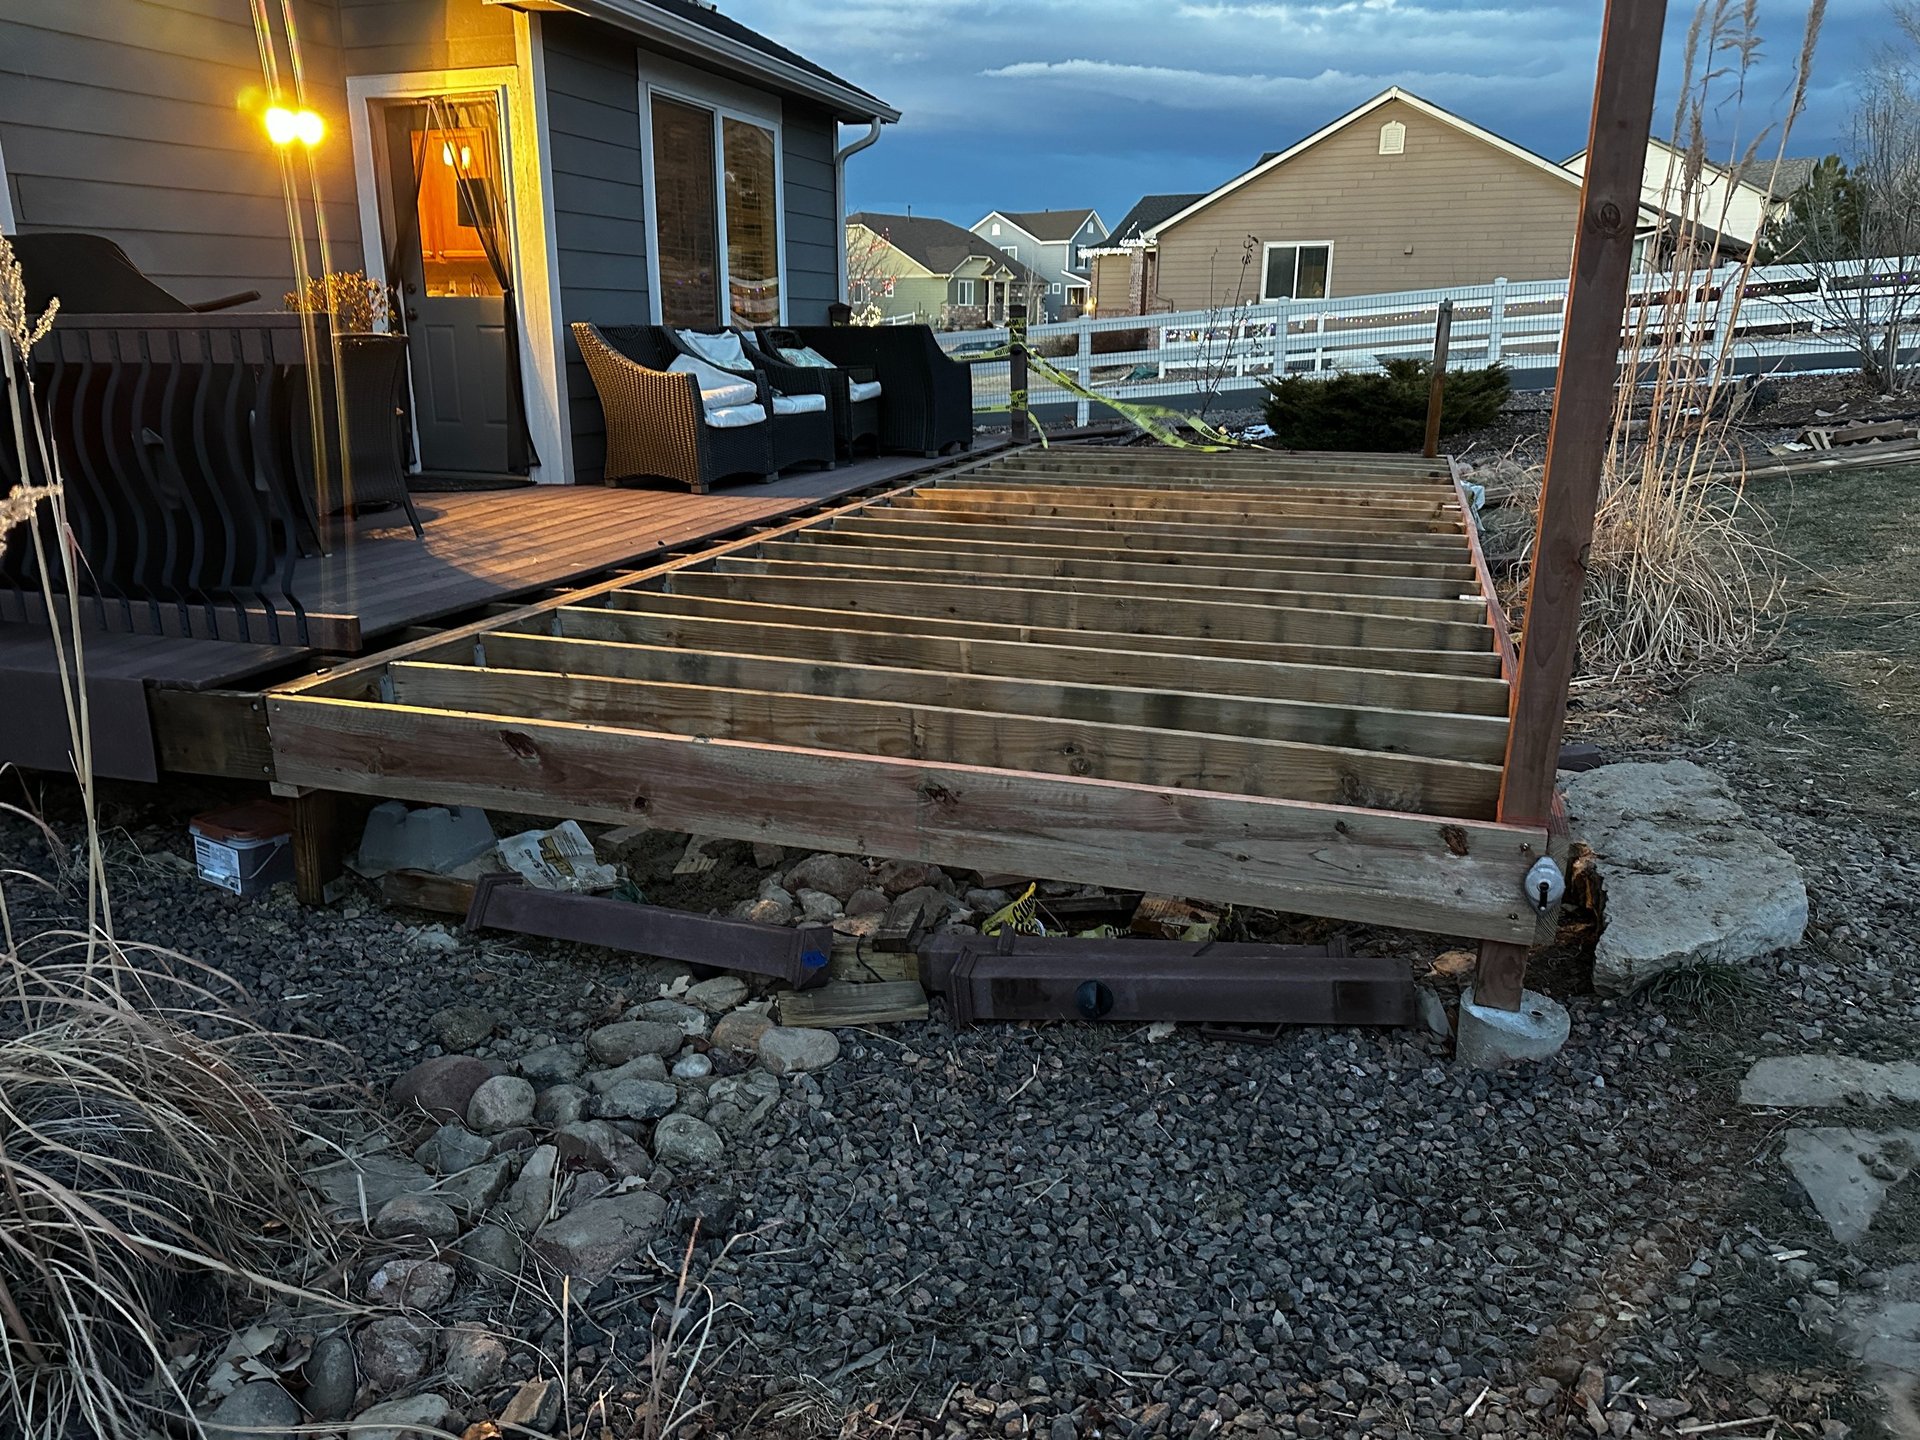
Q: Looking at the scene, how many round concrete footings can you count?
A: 1